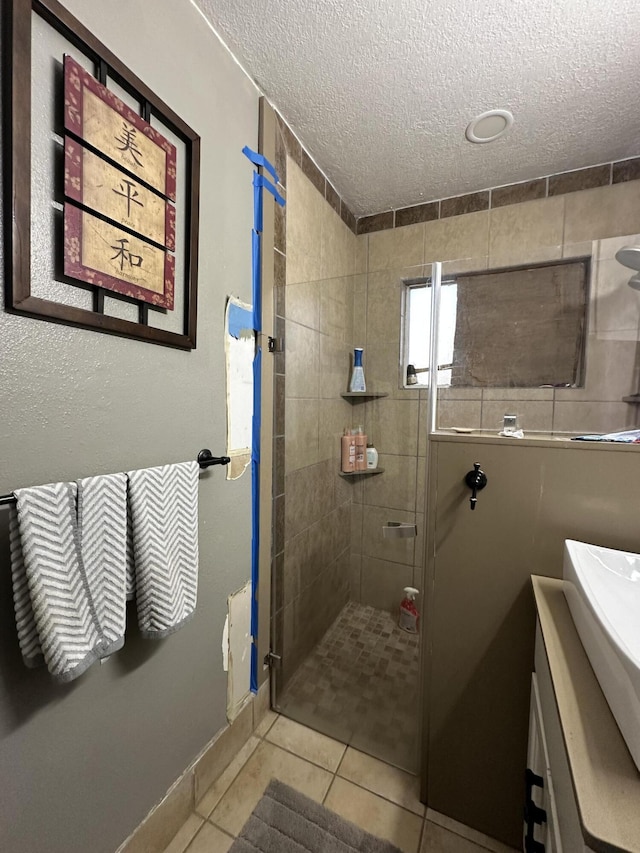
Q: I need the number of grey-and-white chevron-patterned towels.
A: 2